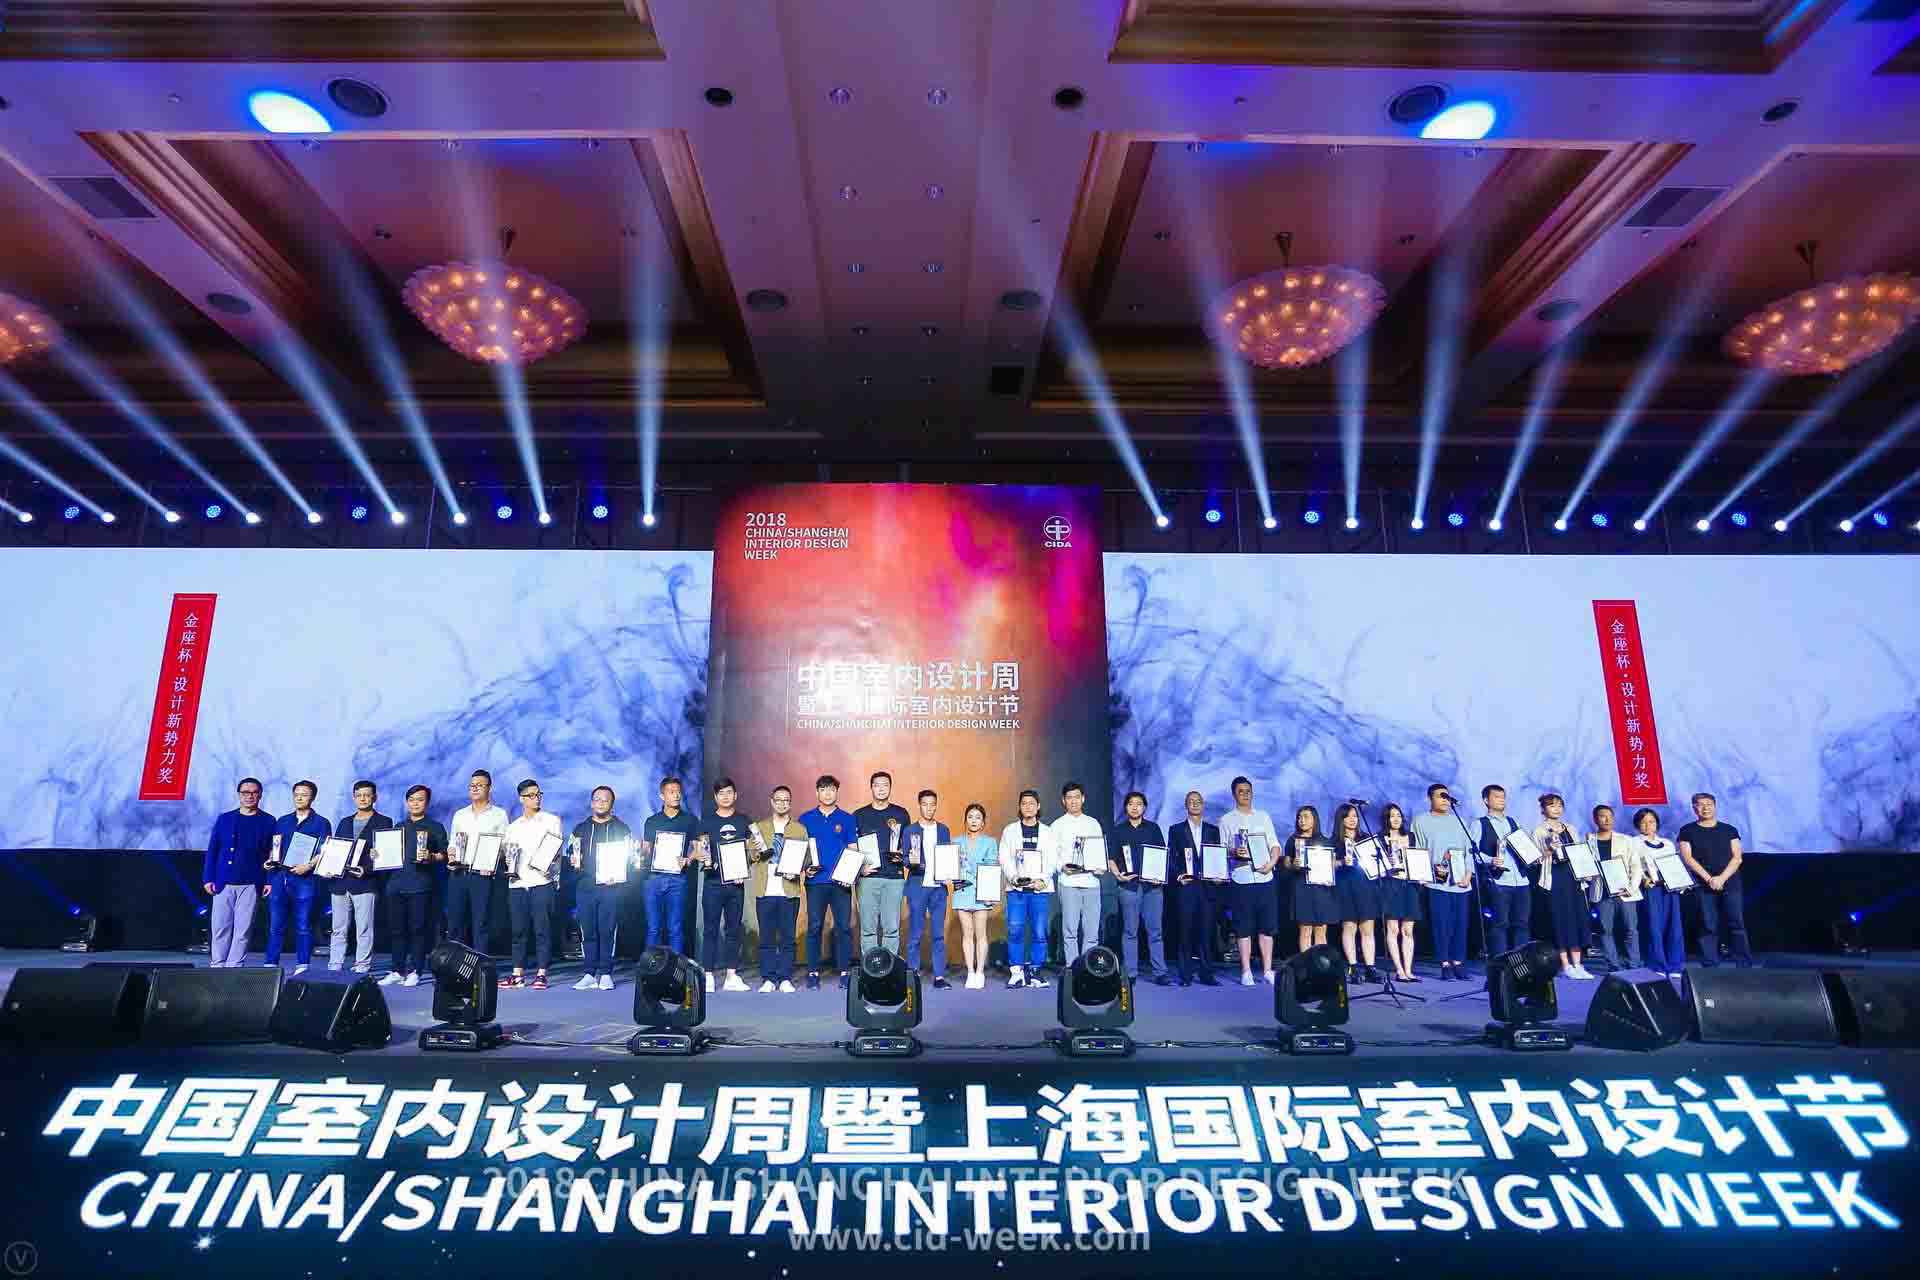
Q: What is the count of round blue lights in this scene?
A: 11